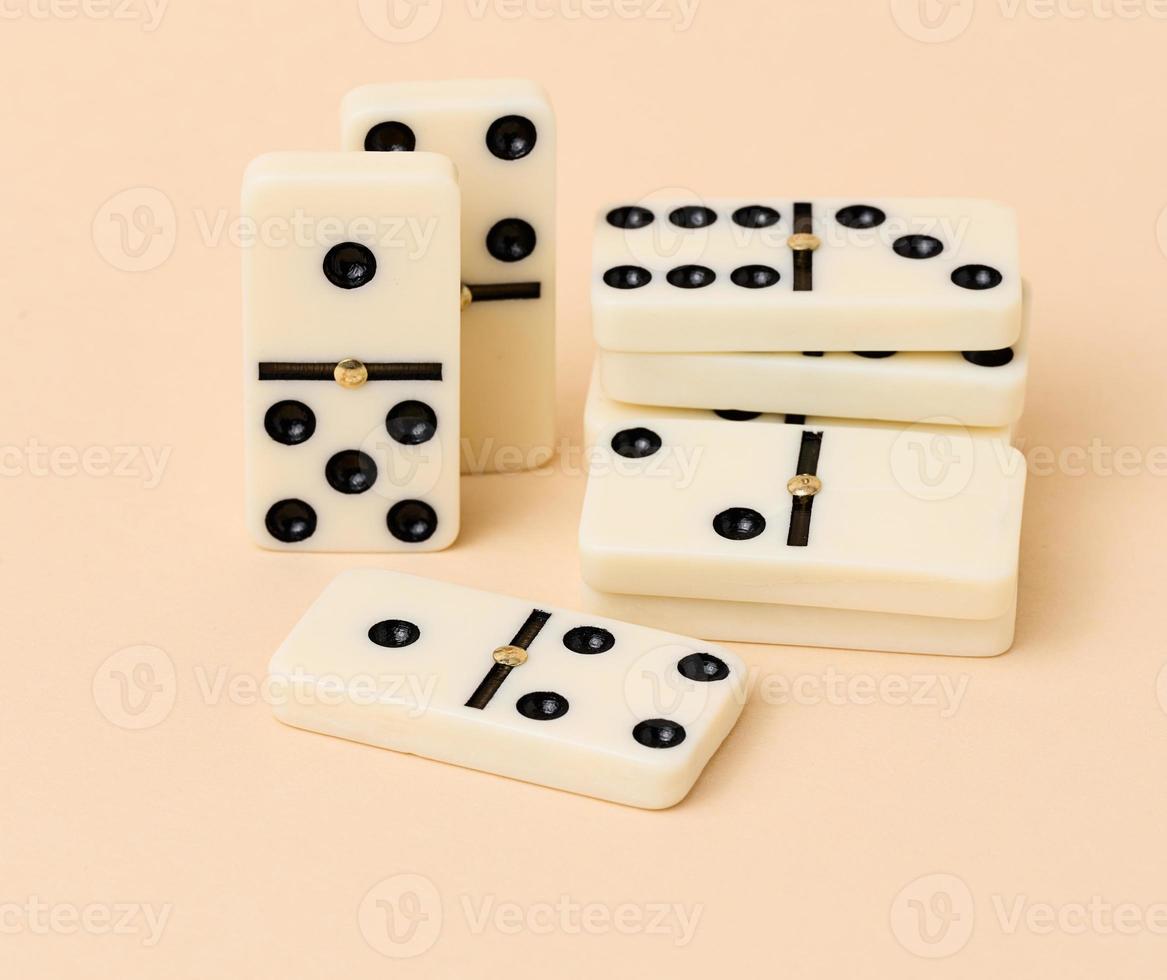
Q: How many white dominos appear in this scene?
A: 8